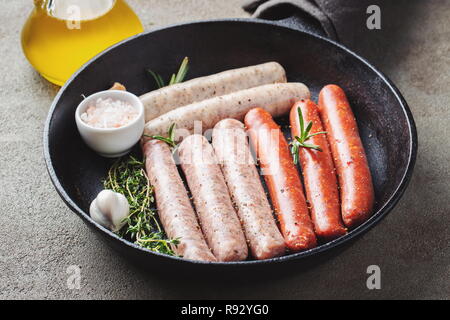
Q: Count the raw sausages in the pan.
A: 8